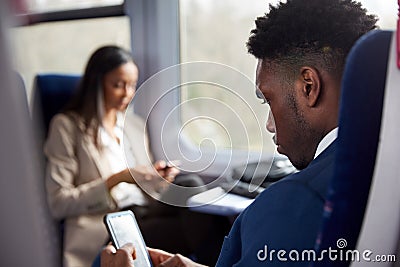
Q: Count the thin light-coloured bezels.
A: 1